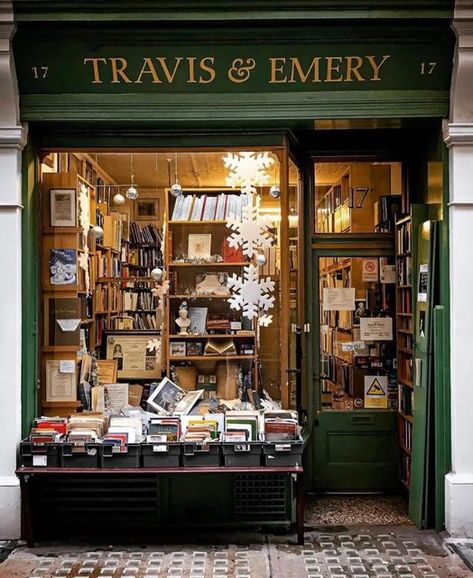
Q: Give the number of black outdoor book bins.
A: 7